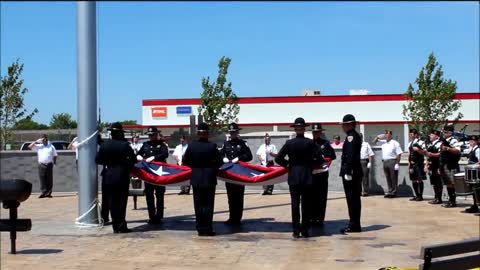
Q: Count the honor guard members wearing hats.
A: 7